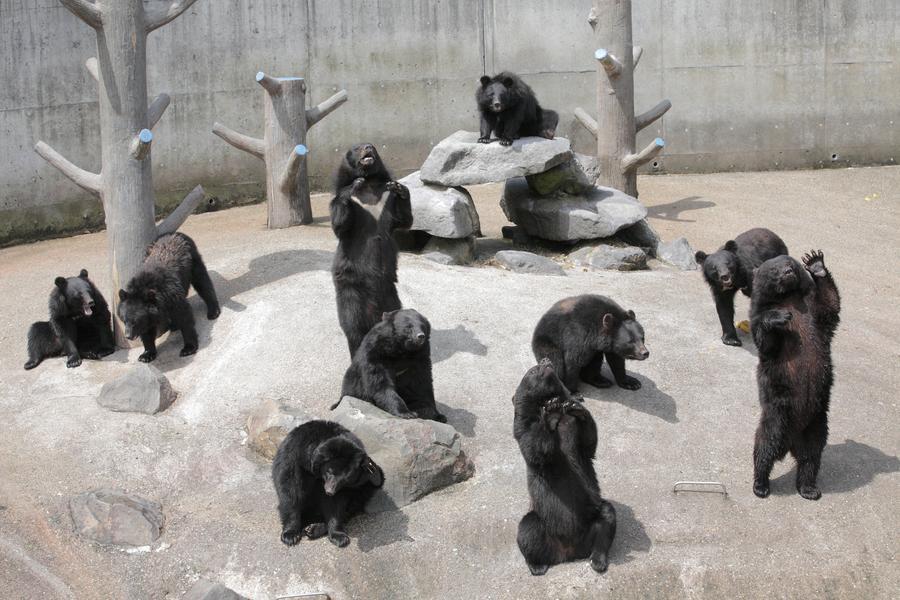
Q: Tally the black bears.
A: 10